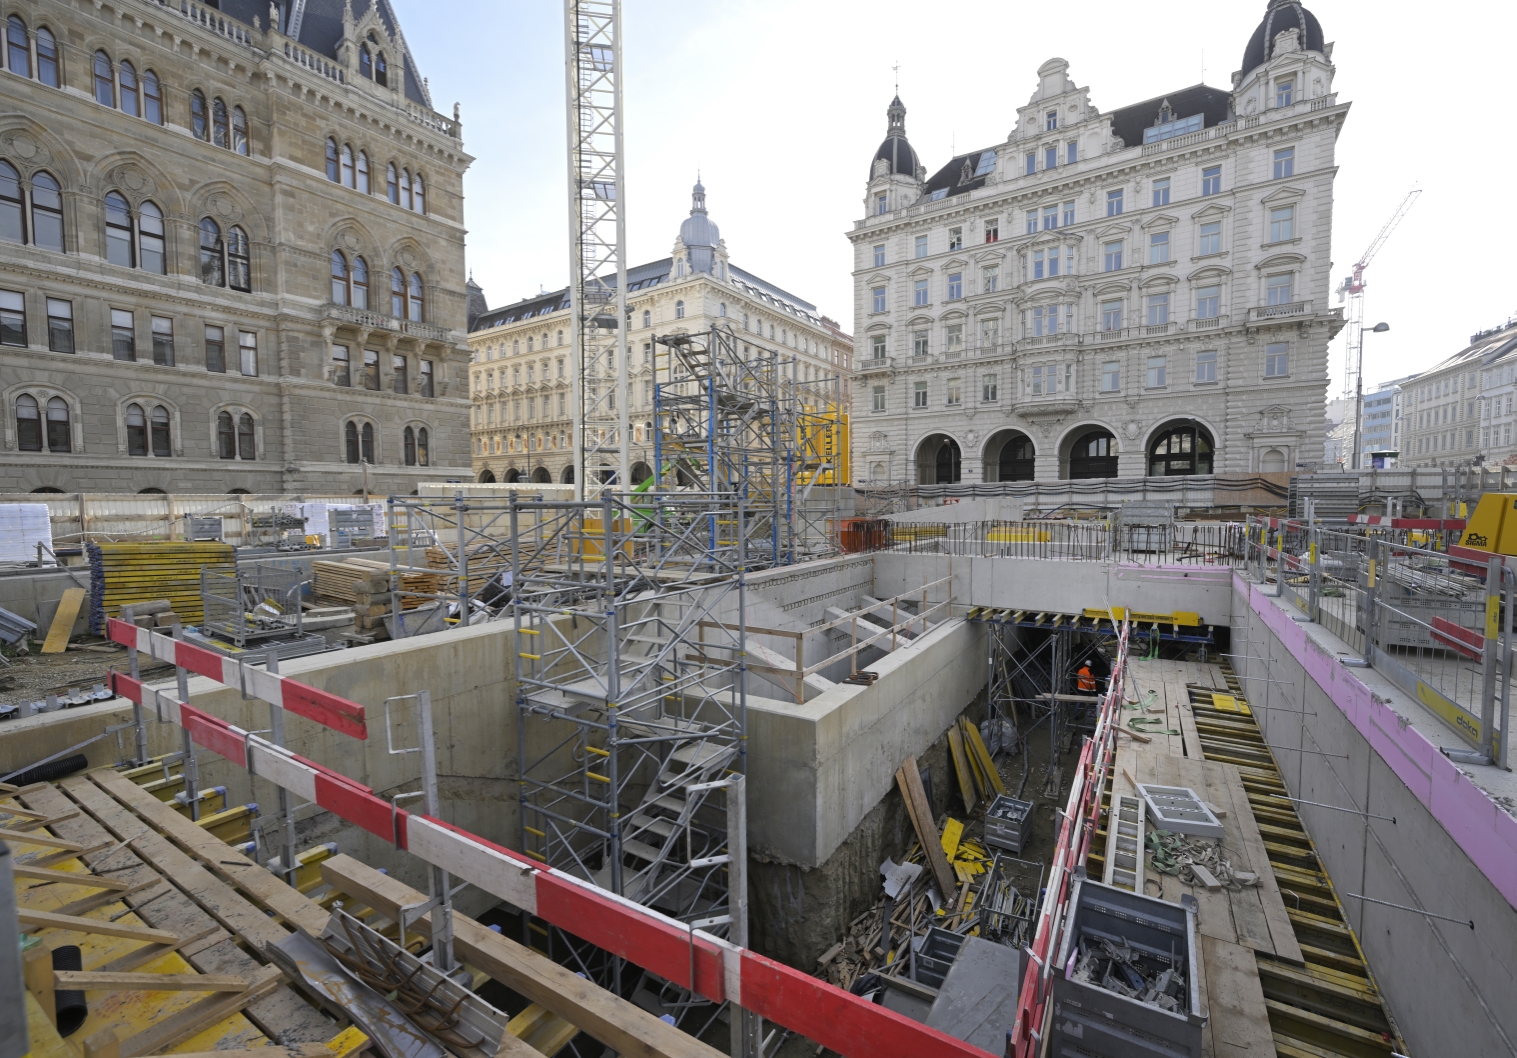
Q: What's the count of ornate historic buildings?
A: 3